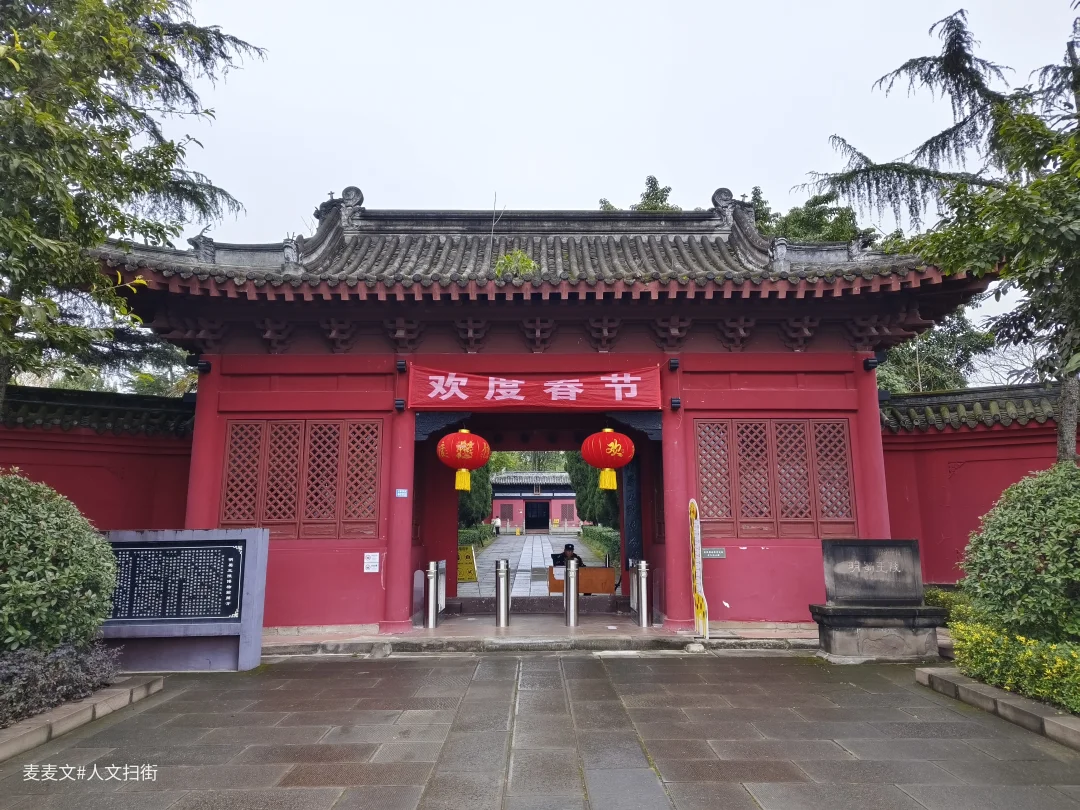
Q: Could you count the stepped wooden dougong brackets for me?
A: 11